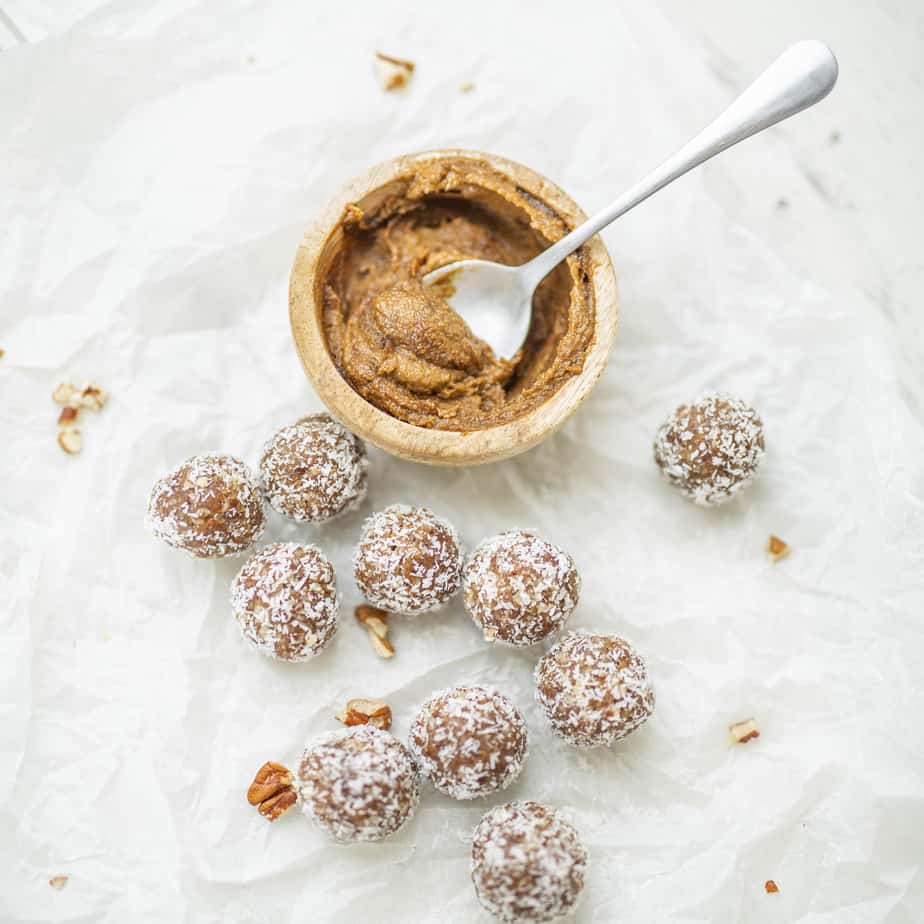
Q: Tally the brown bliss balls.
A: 10